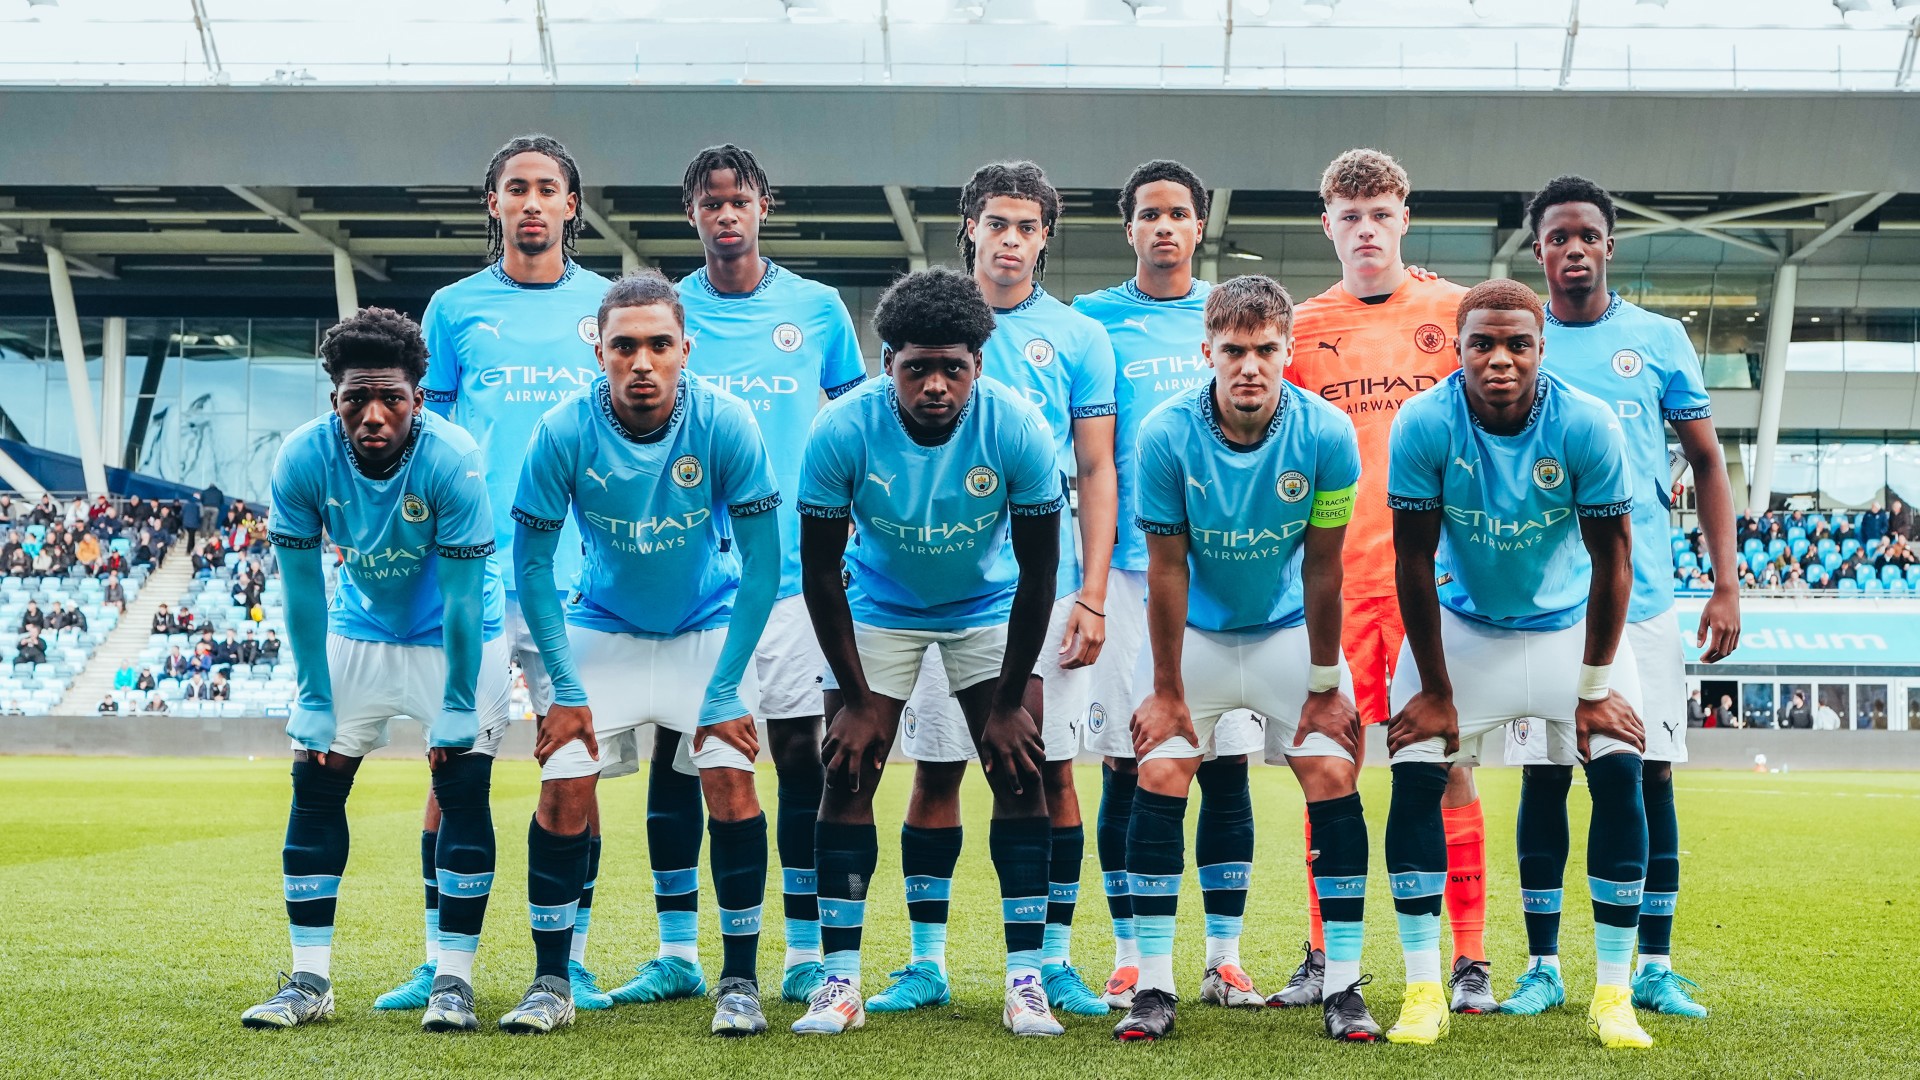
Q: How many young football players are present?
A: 11